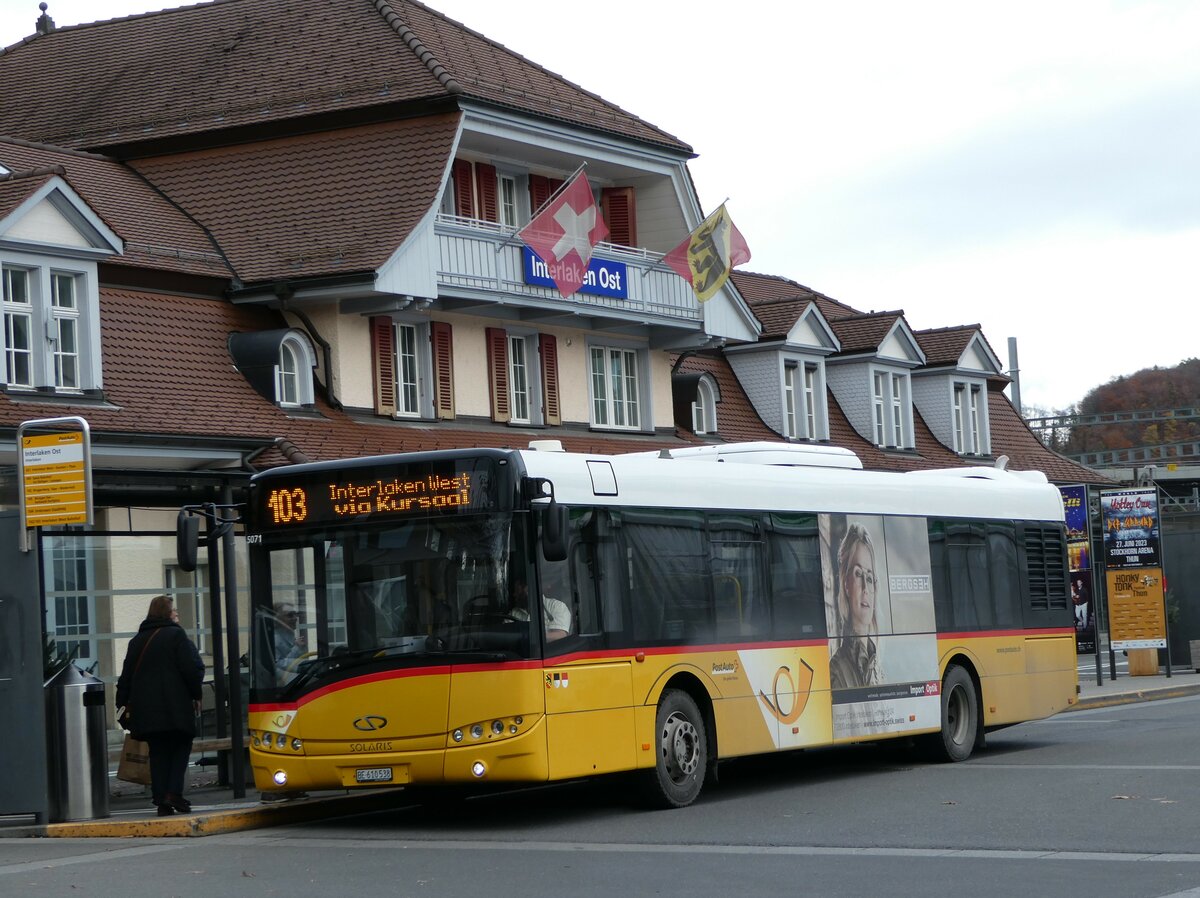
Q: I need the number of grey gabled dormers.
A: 4